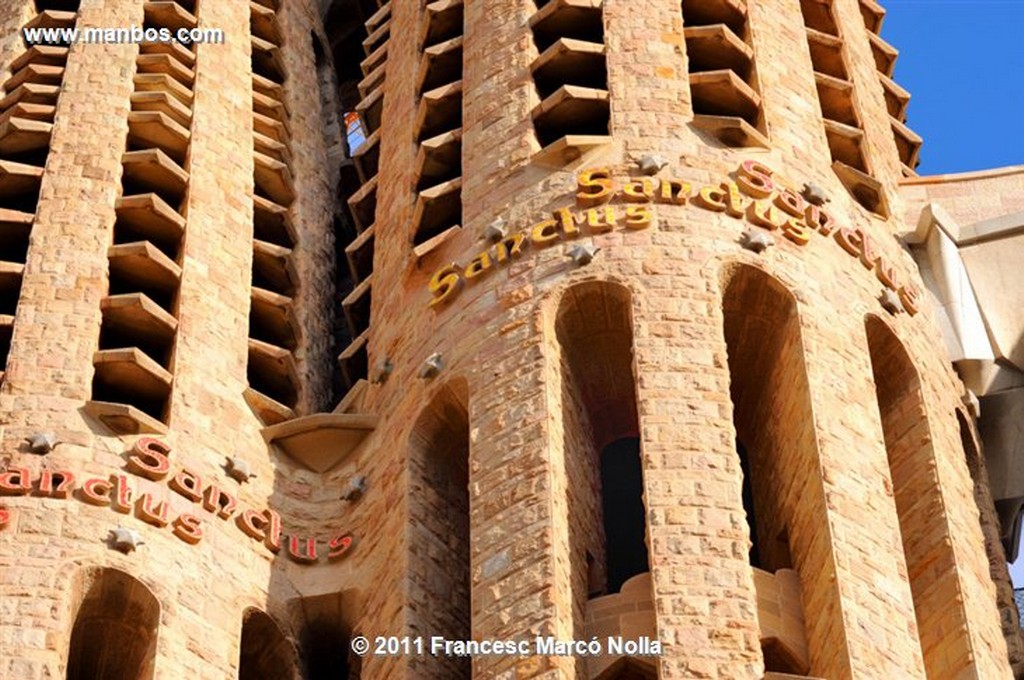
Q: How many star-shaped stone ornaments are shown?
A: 12